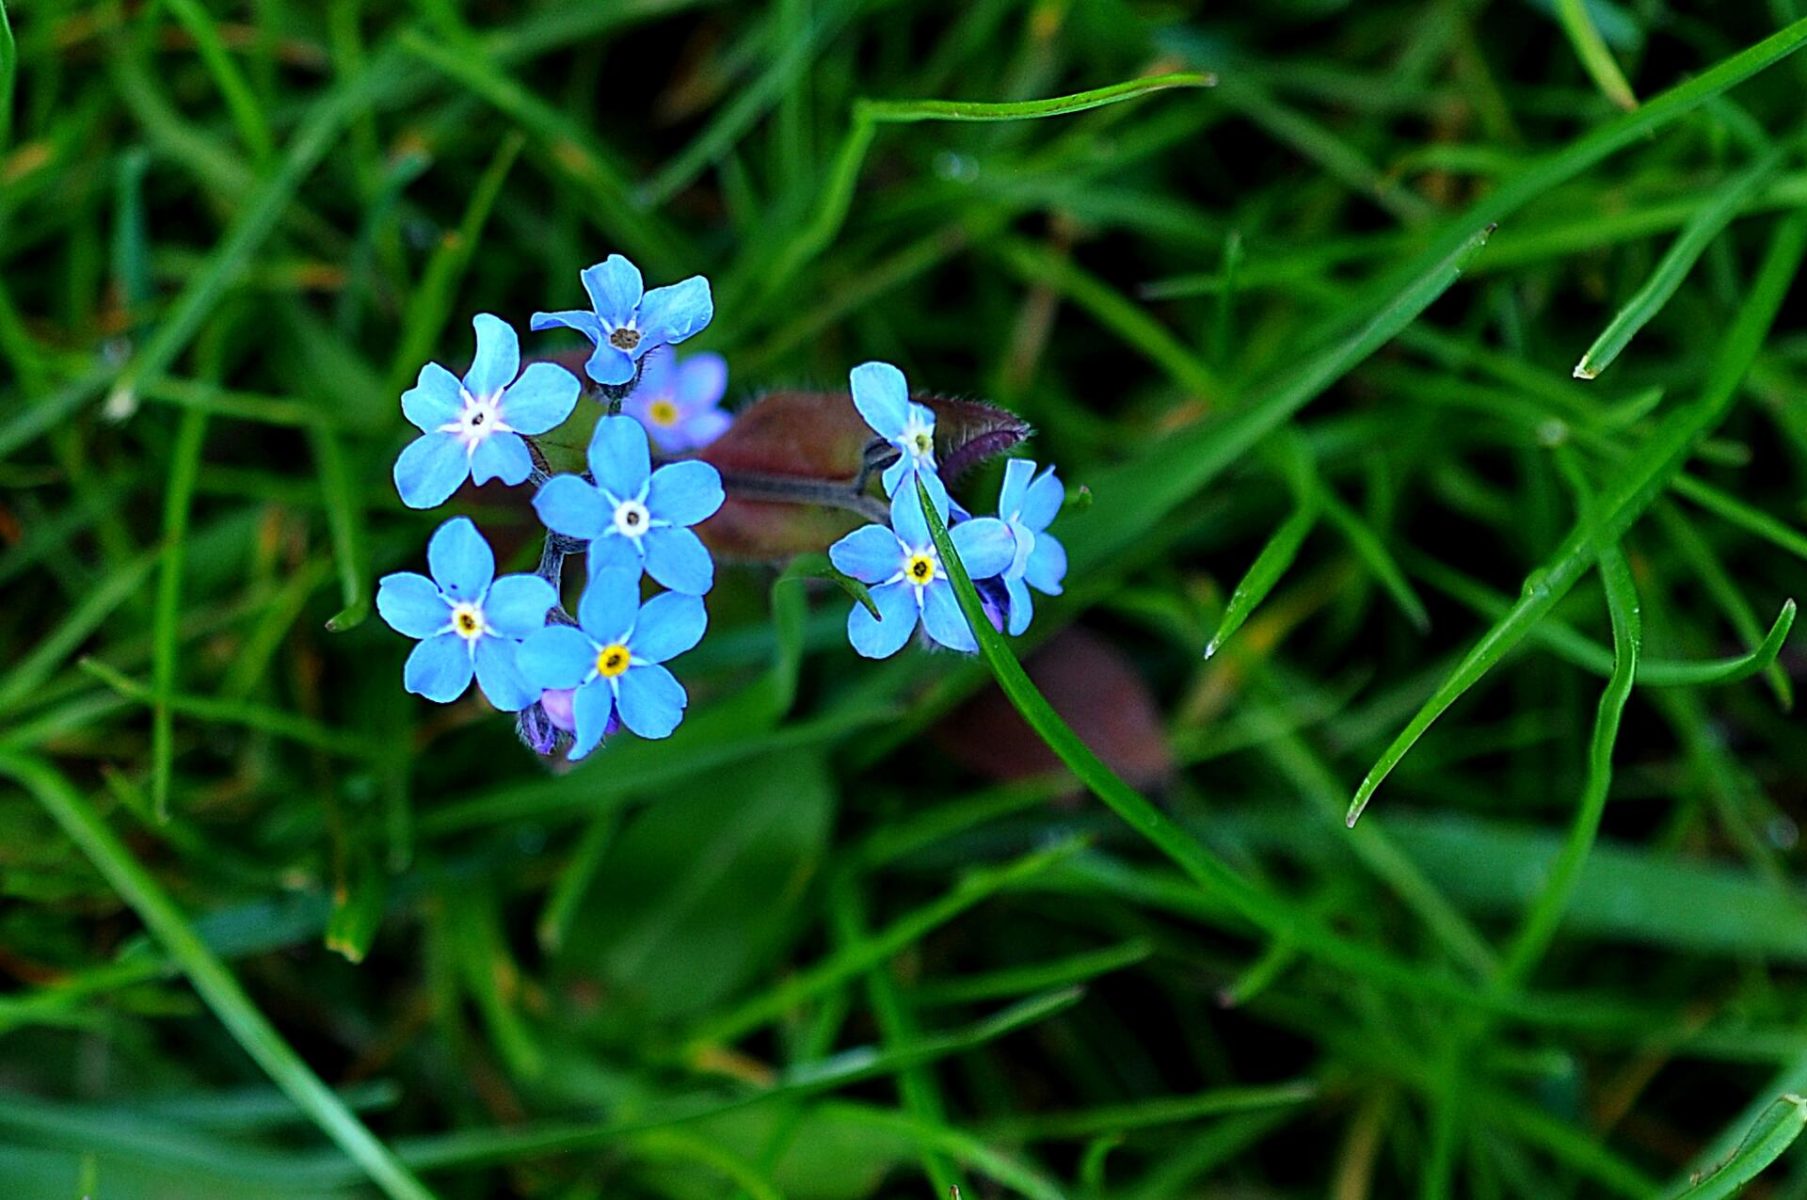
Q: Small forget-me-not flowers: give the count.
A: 9